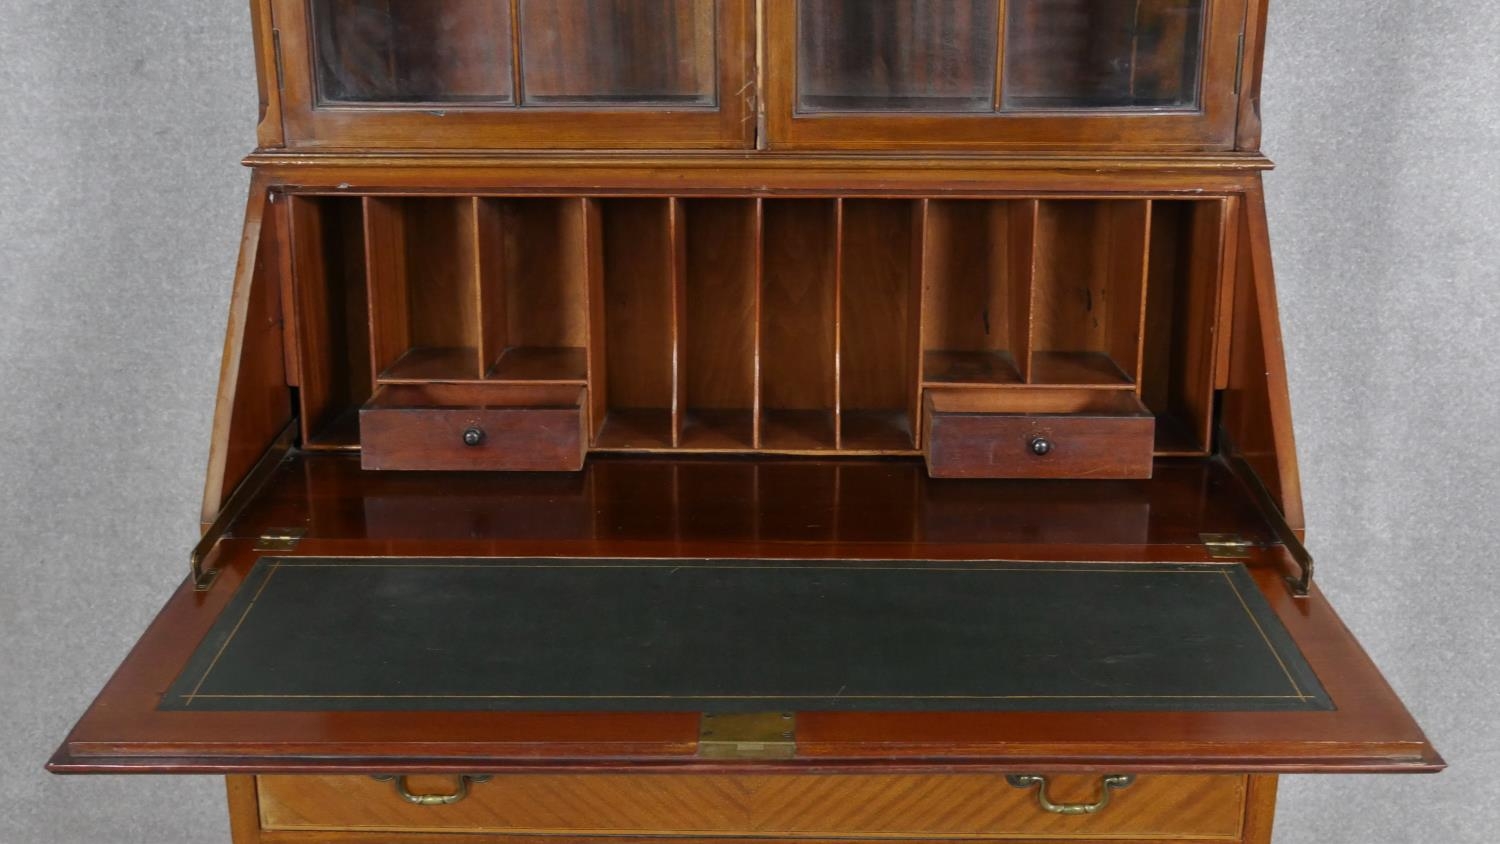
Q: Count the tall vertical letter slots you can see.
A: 6